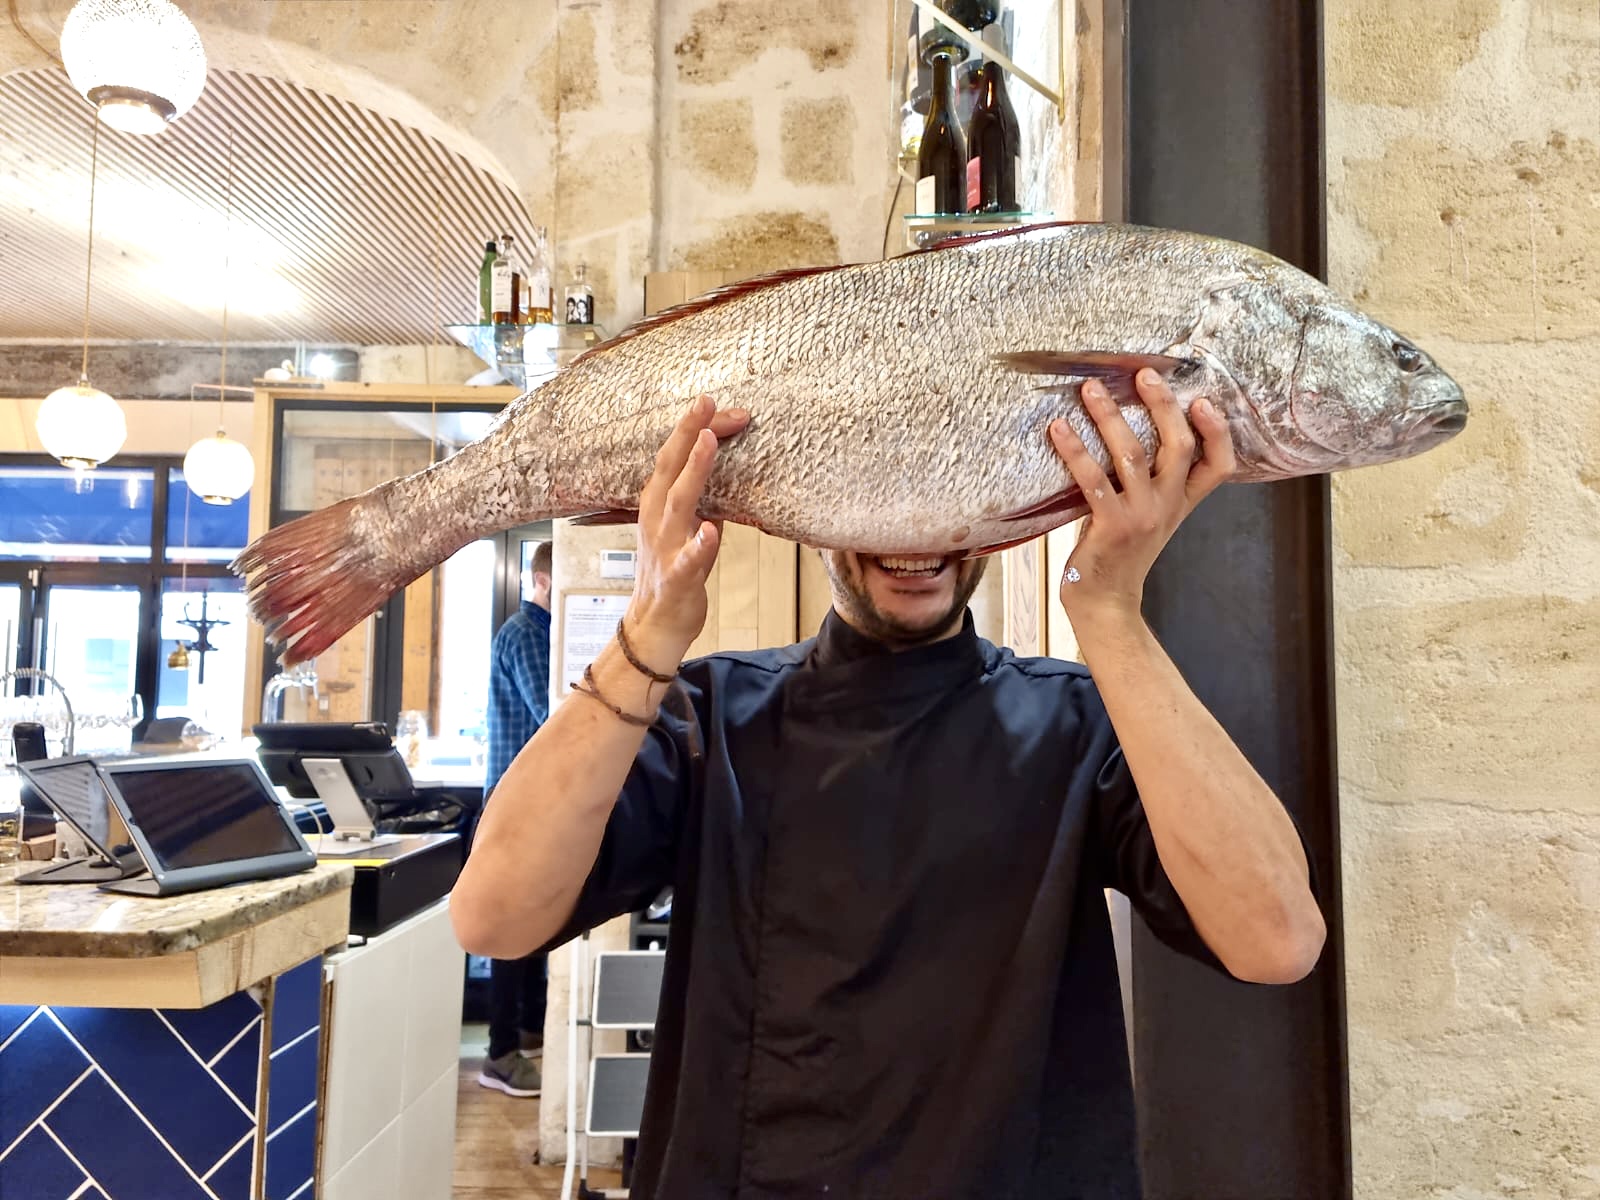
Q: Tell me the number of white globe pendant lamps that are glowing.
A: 3